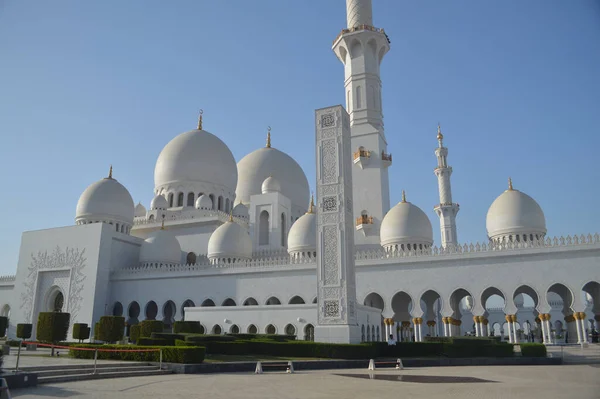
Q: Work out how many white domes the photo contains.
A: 13